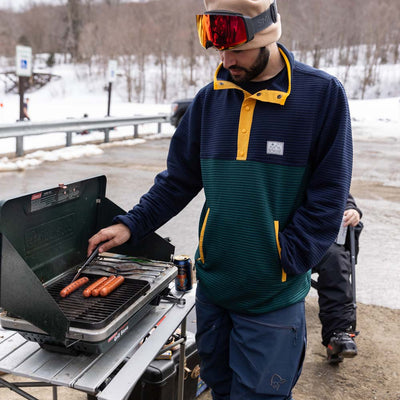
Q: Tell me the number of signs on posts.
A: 2